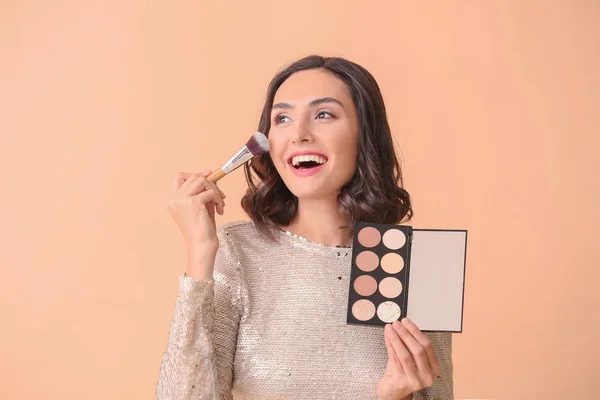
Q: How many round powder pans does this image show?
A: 8